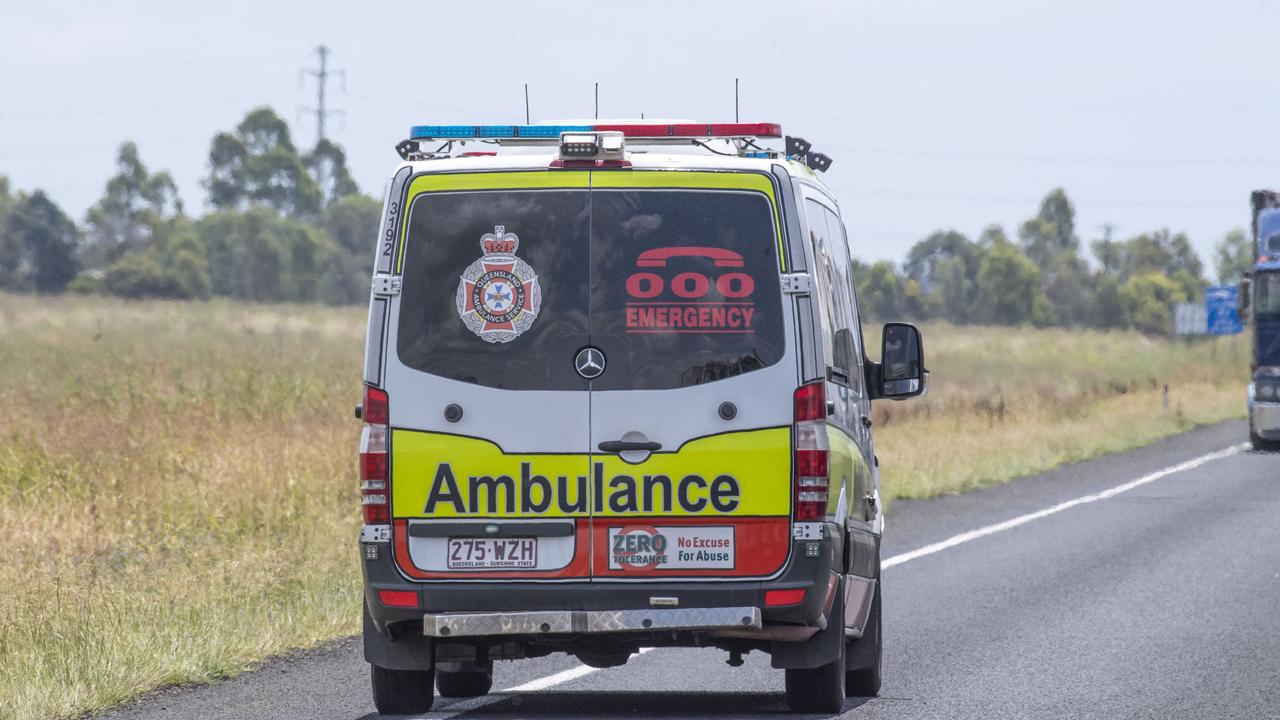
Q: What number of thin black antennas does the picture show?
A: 3